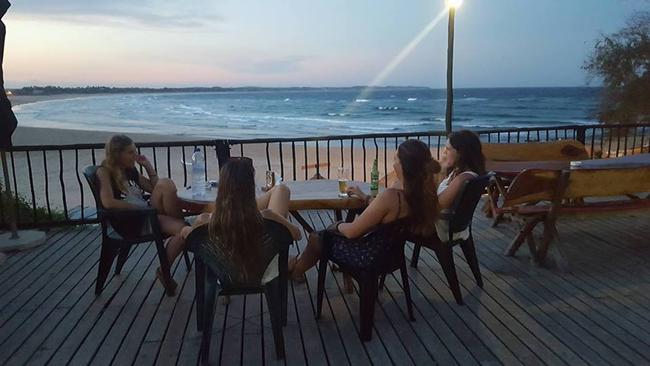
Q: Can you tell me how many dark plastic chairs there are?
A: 4